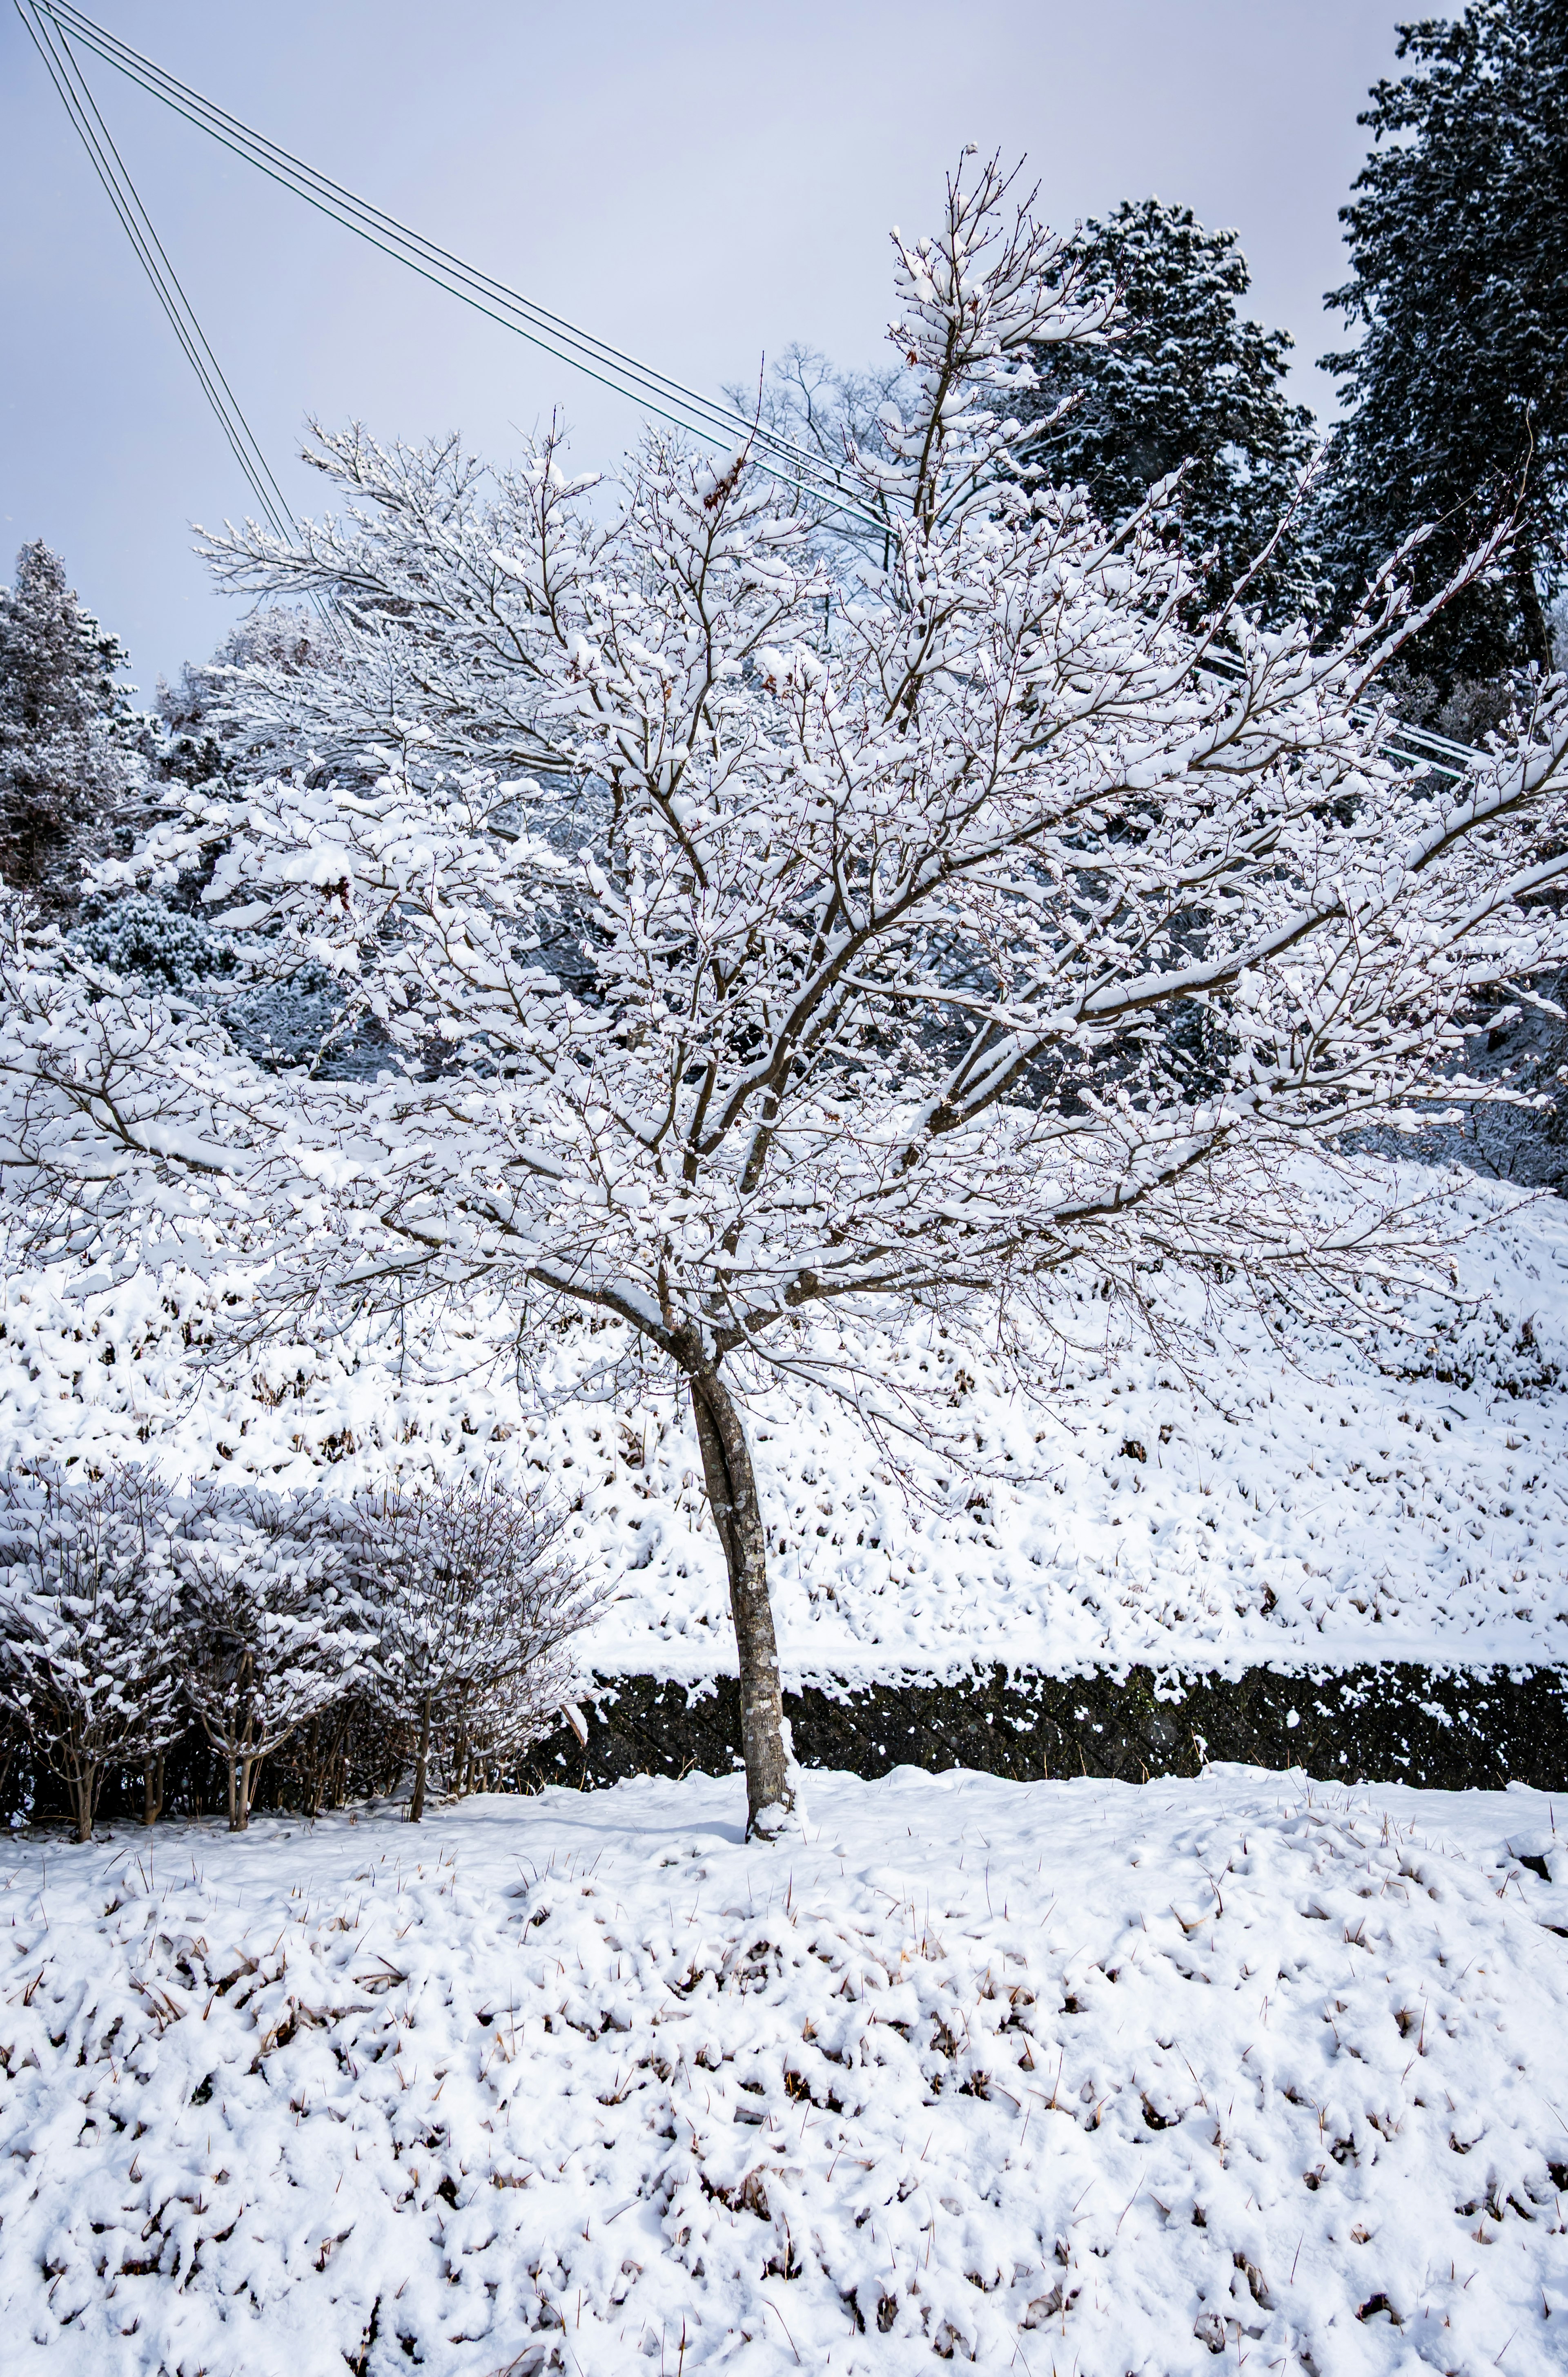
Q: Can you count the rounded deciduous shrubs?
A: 3